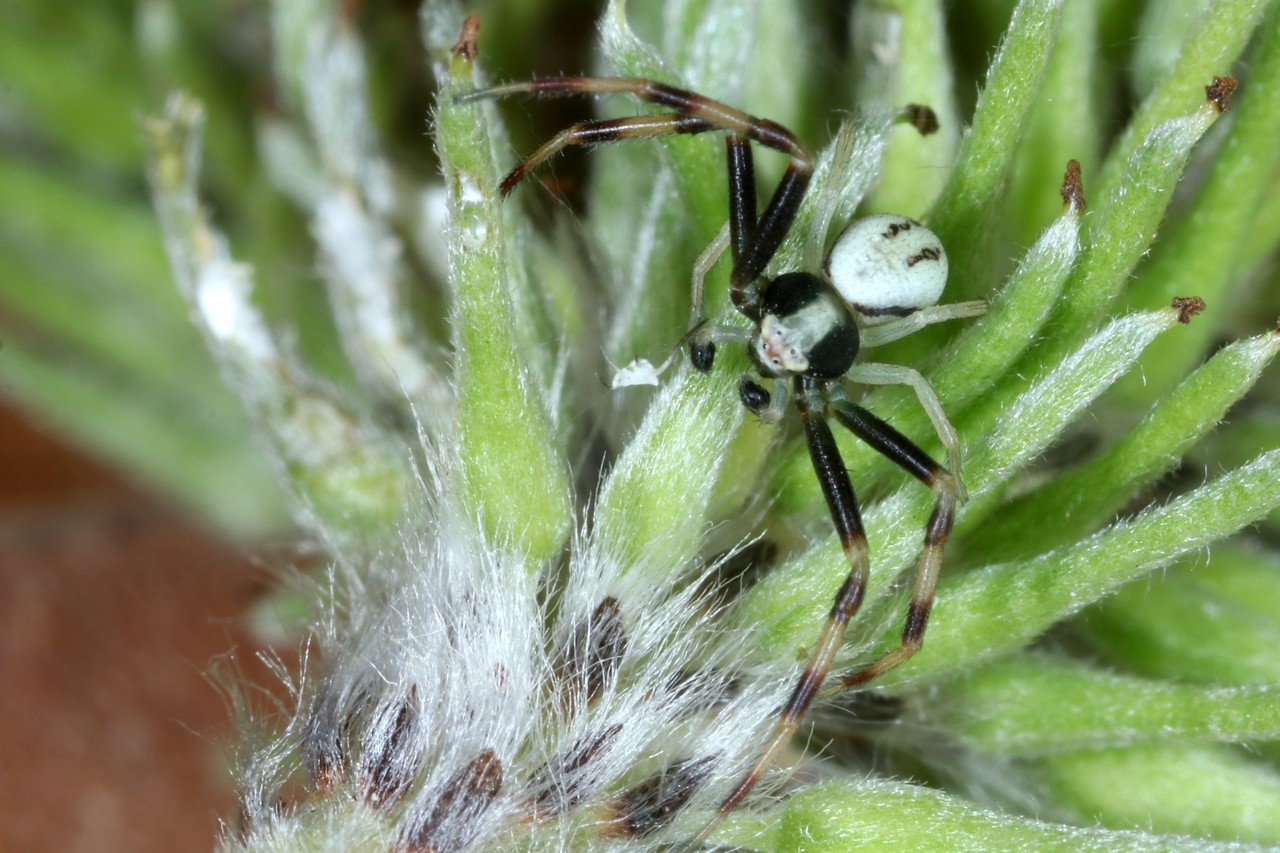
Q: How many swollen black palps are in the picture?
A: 2